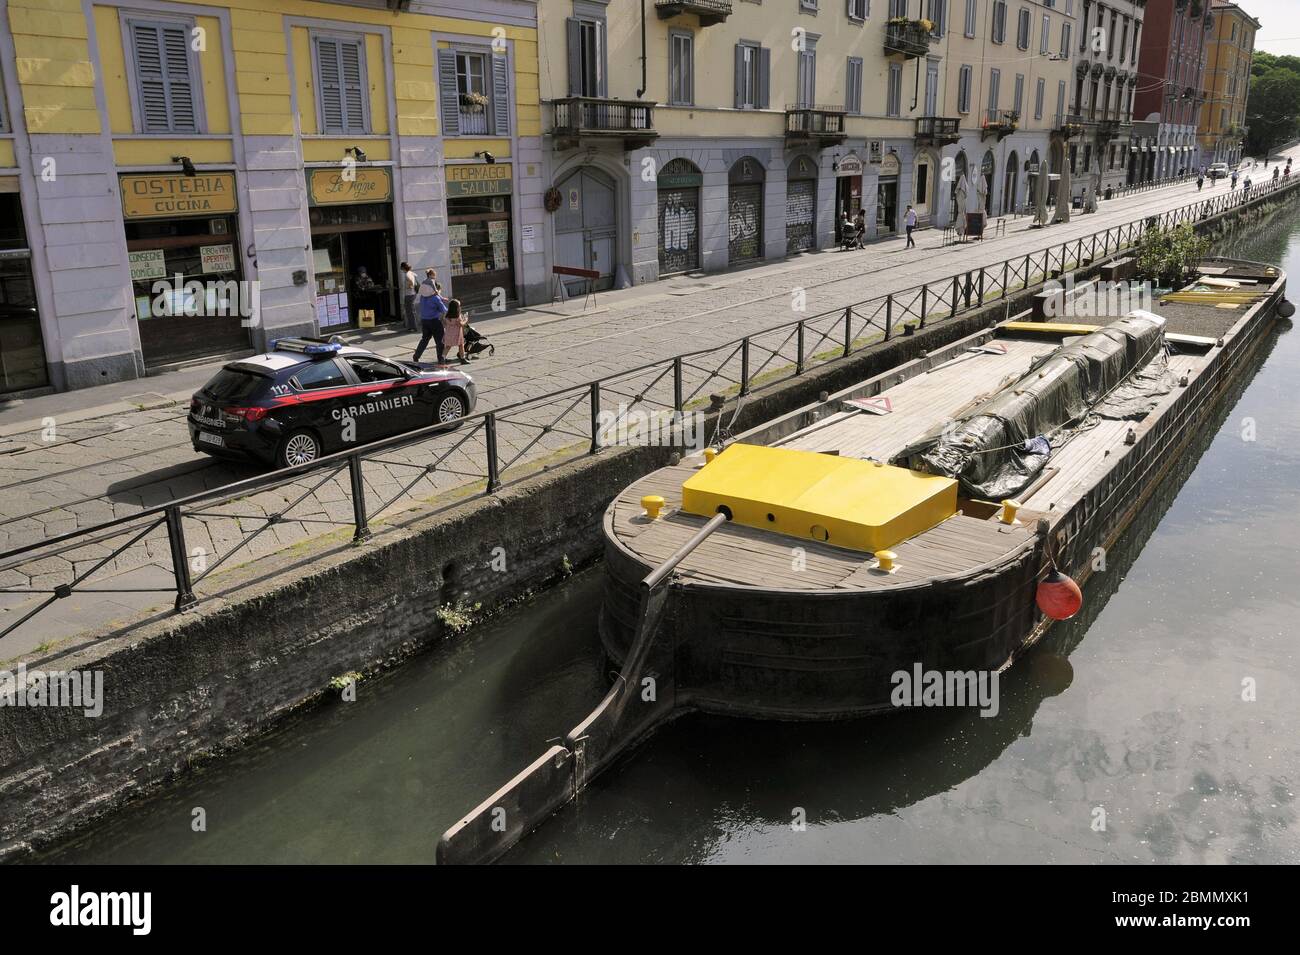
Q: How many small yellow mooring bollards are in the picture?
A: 4